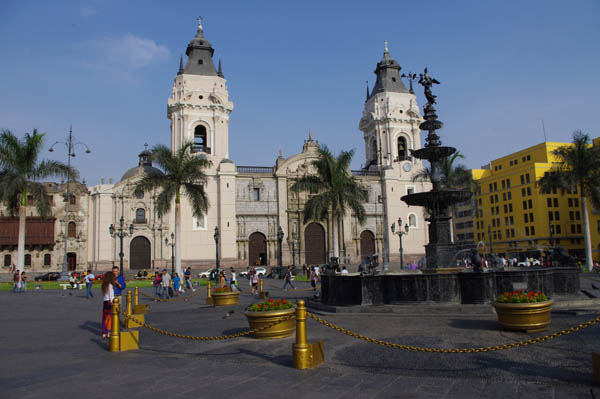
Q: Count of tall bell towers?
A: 2